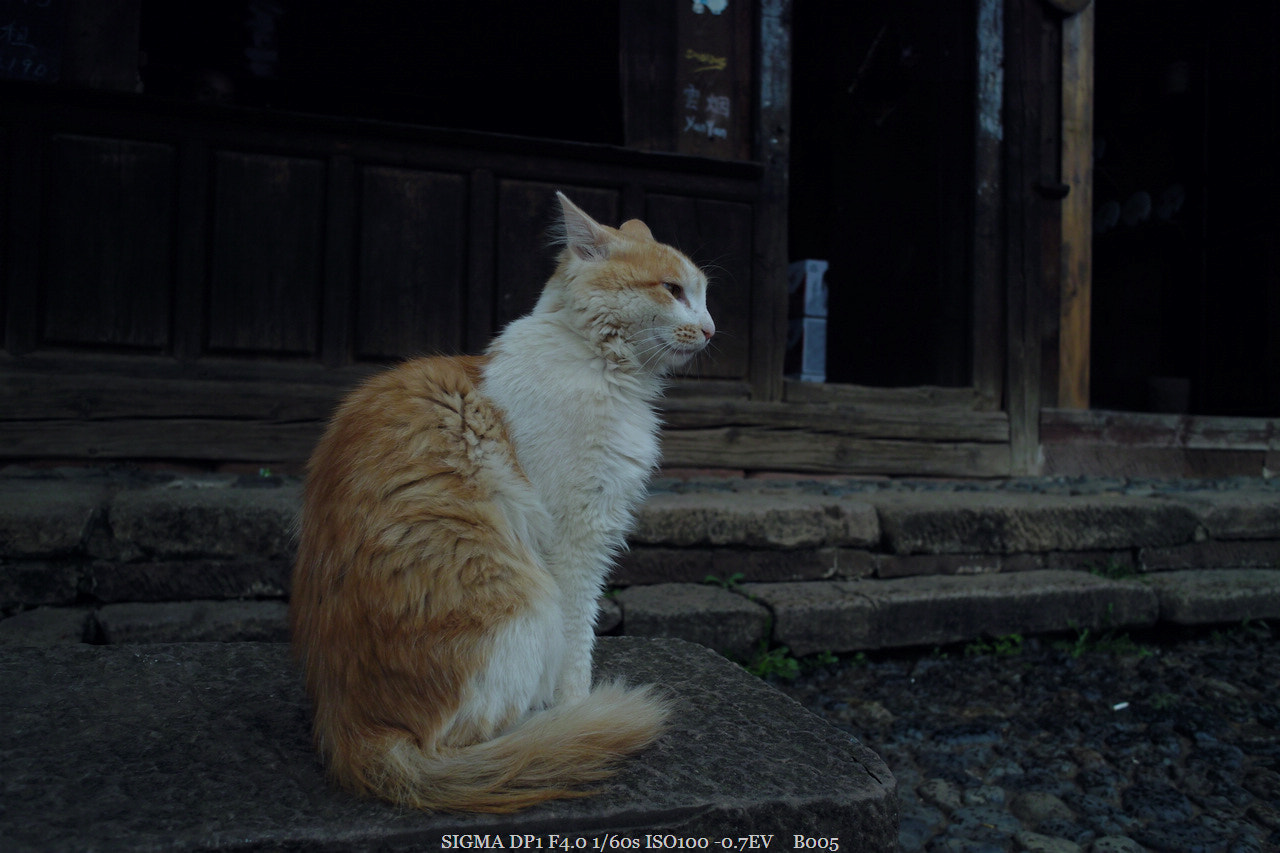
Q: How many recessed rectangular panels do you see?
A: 5